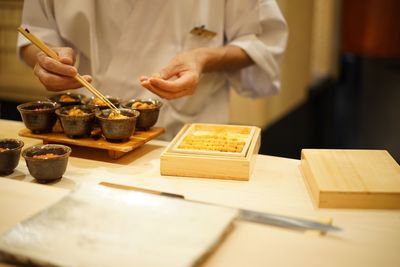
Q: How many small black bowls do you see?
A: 8